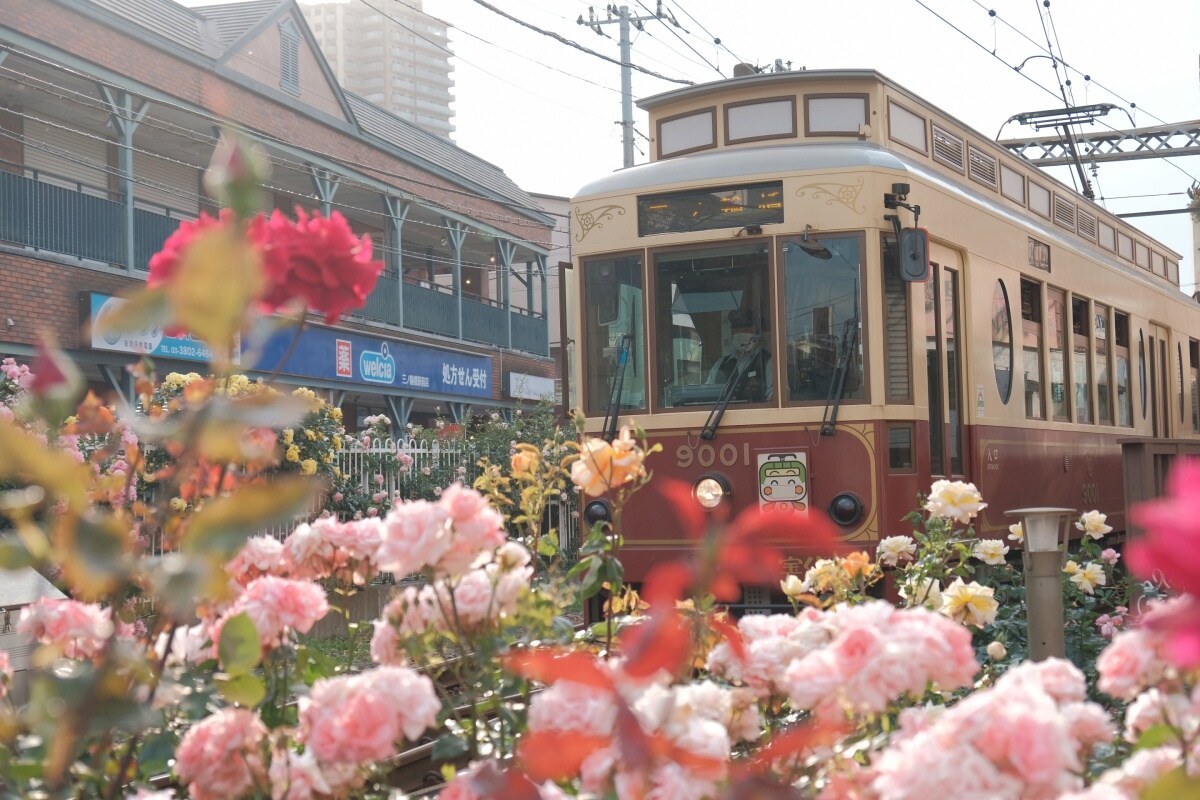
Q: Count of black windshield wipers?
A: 3